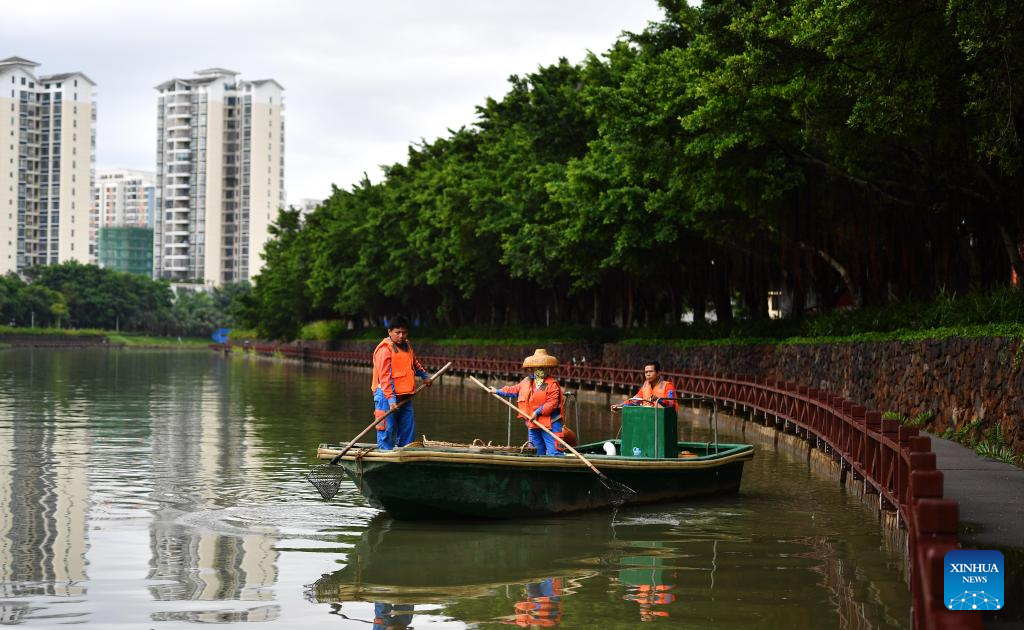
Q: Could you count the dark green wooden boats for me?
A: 1